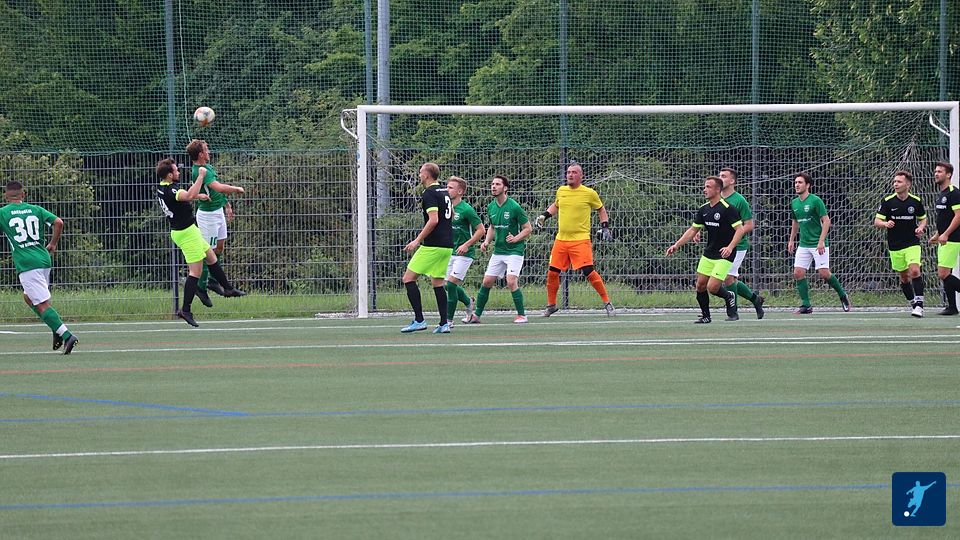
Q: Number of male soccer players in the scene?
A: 12